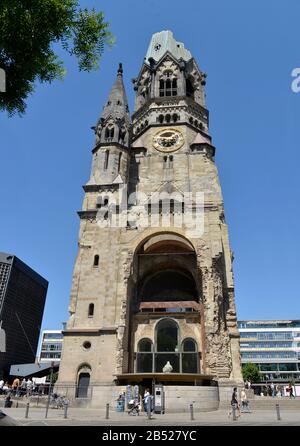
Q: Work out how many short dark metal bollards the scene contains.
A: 7